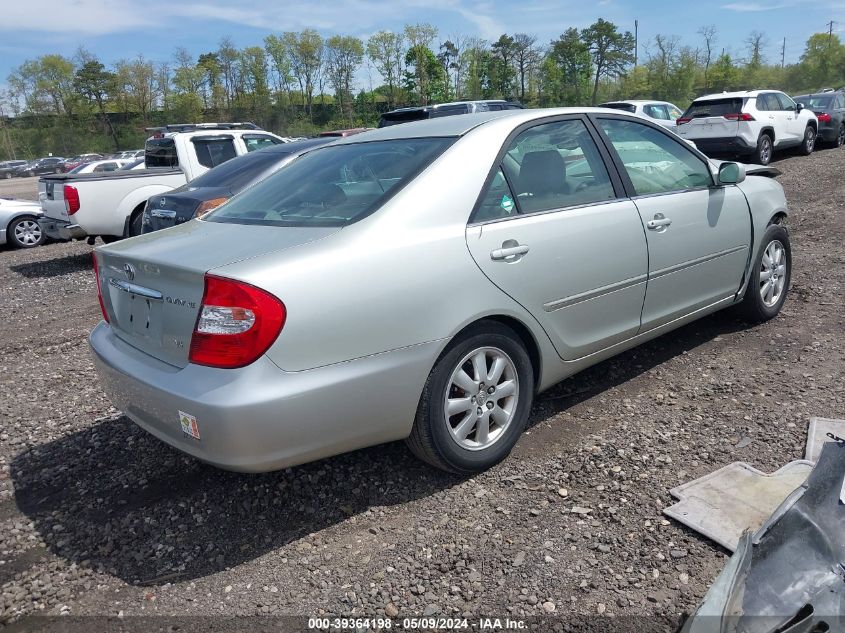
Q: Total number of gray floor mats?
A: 2